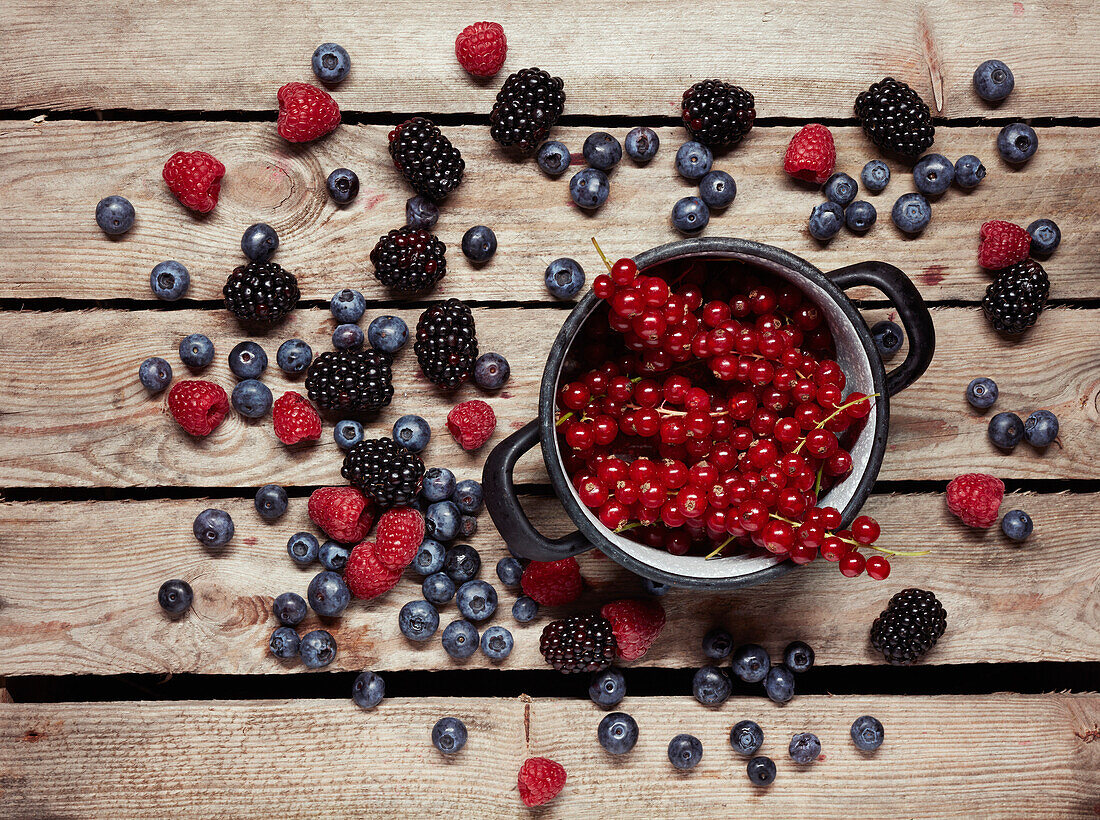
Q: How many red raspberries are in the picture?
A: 15